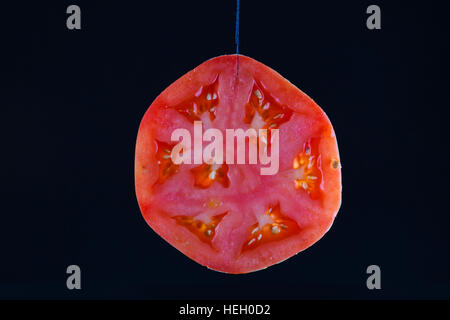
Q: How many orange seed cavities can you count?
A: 7